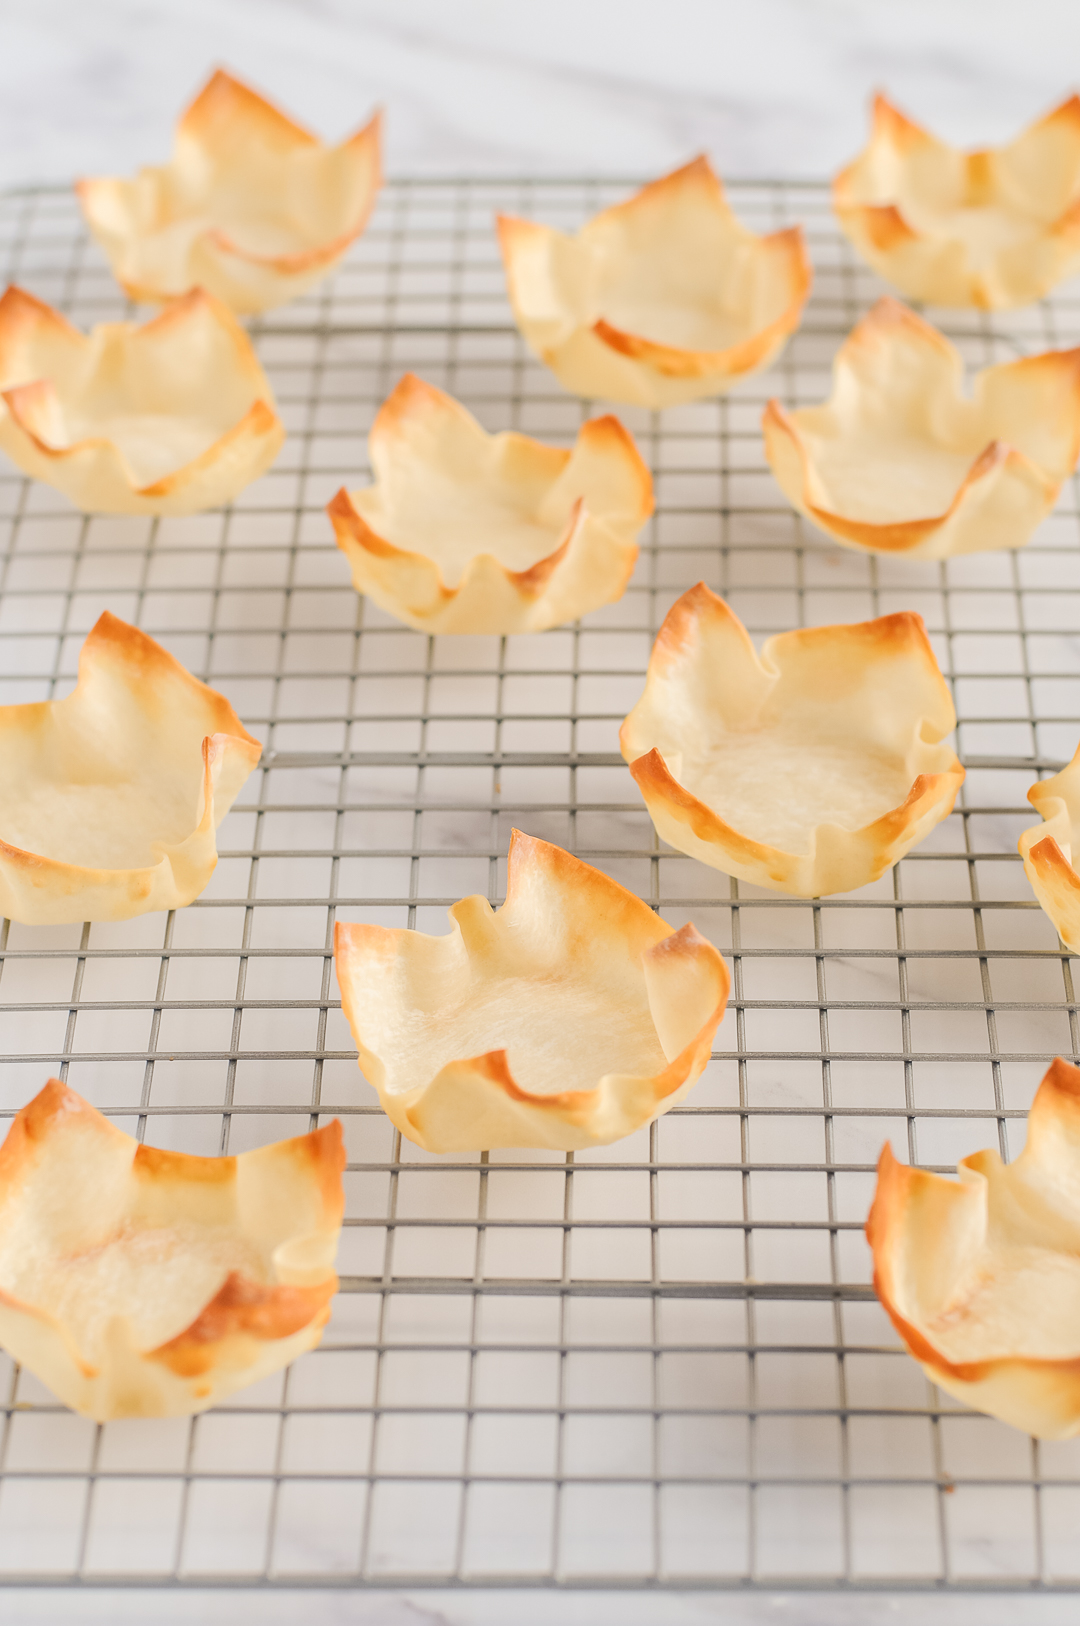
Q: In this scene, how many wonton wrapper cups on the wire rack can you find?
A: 12